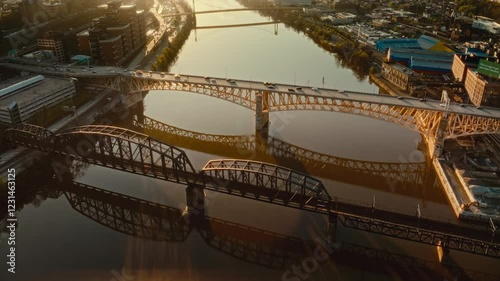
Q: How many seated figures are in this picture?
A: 0